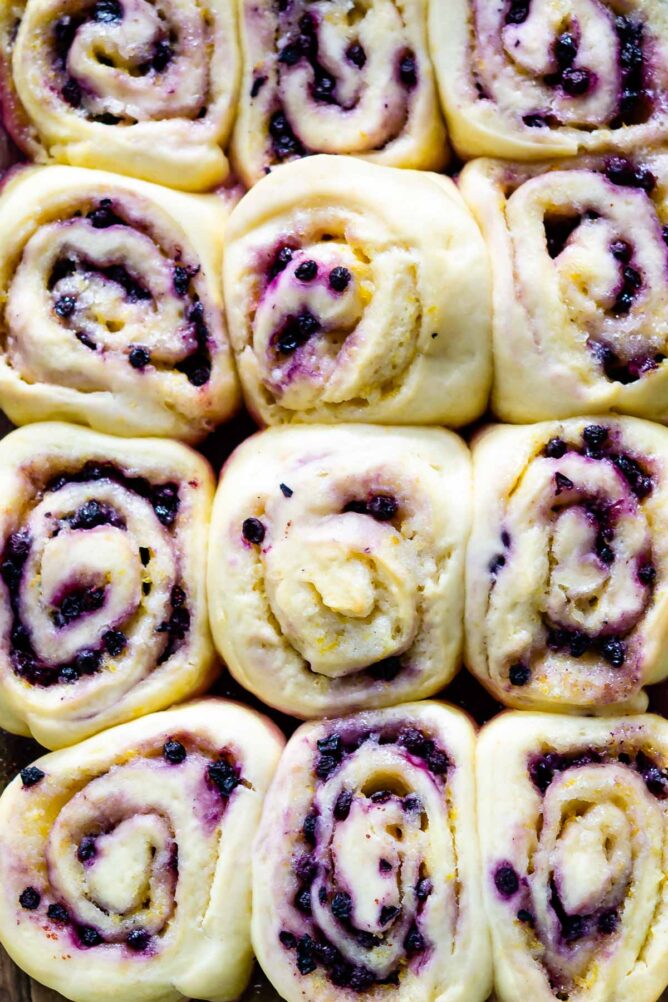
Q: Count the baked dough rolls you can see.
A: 12